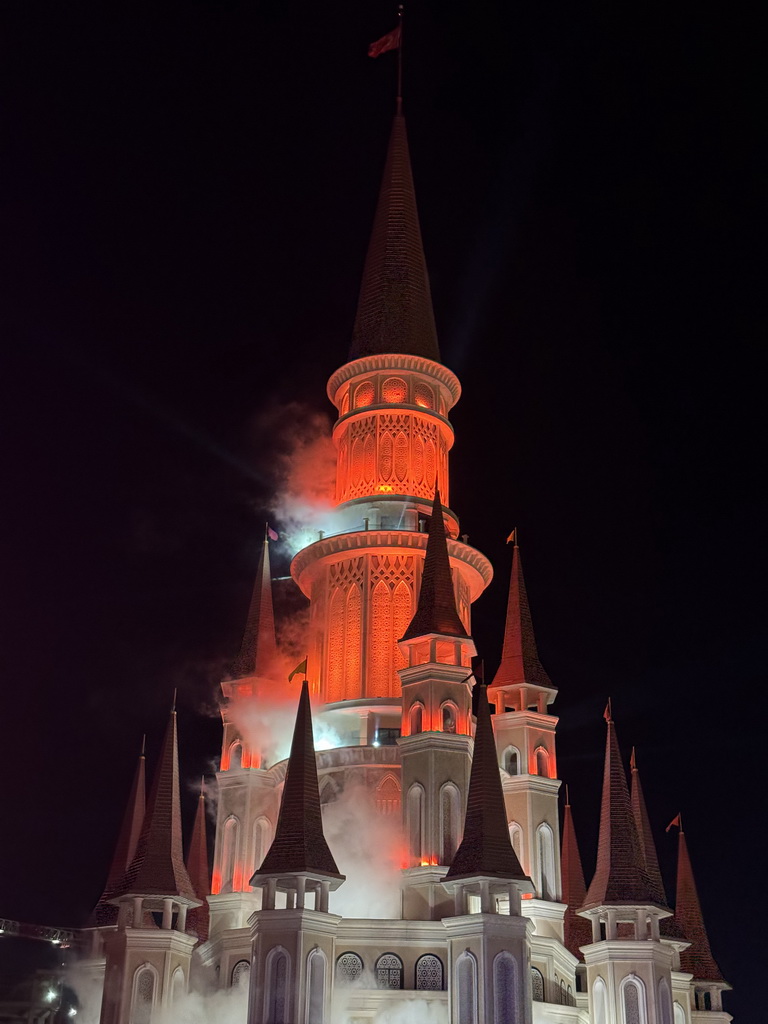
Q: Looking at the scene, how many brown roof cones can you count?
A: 13